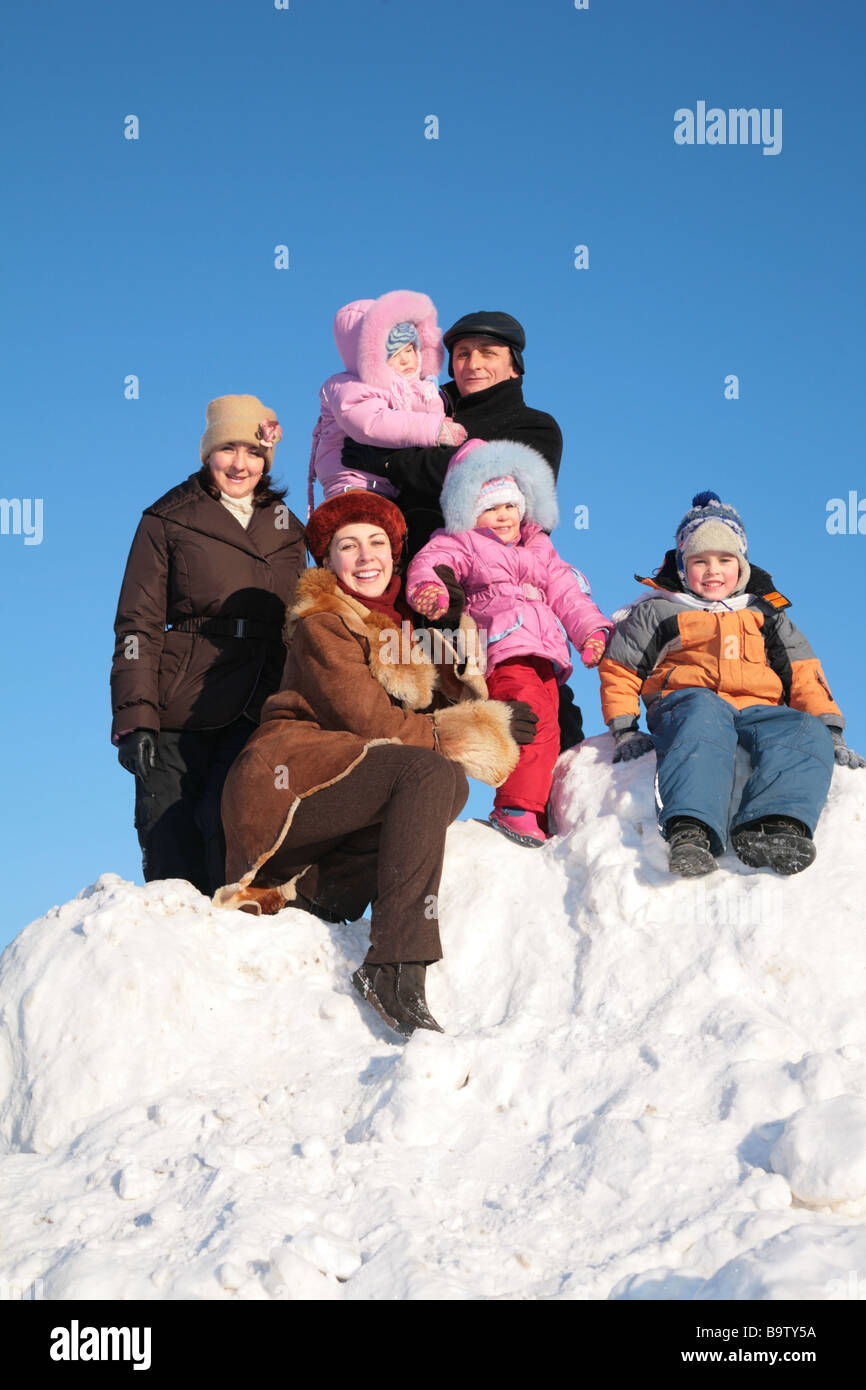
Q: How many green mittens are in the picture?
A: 0